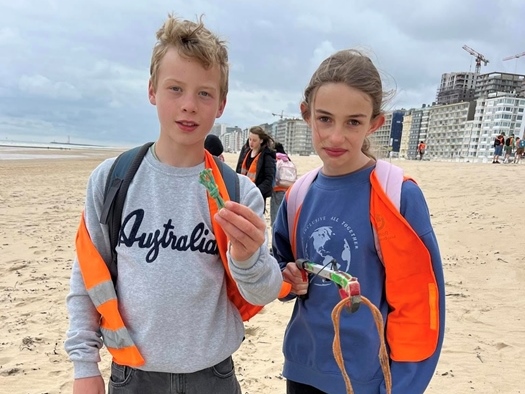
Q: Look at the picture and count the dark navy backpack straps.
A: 2